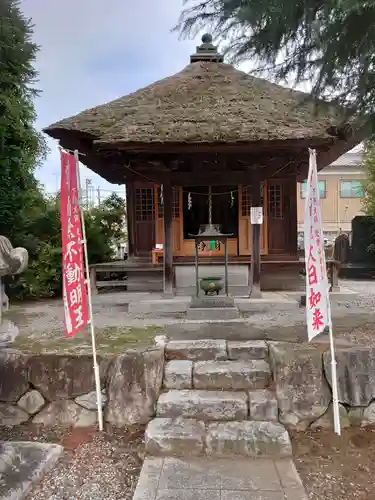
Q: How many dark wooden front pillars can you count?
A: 2